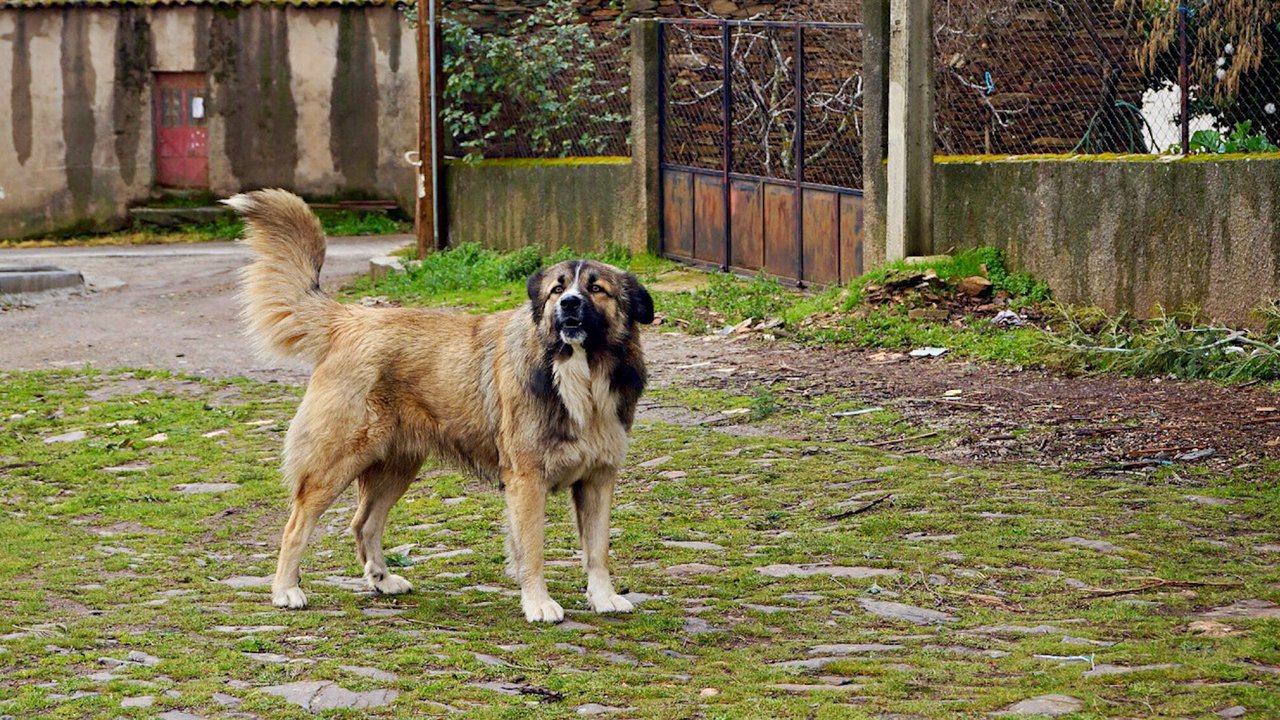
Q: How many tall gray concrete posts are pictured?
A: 3